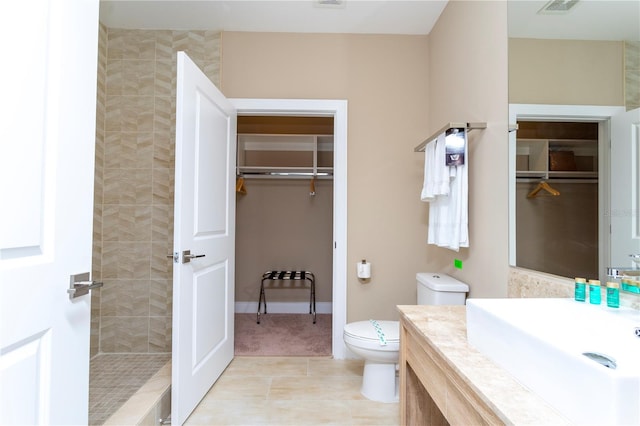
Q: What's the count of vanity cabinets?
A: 1